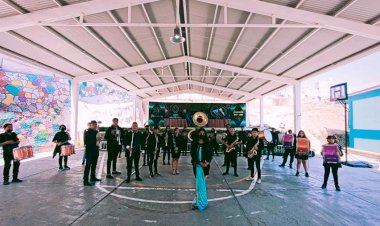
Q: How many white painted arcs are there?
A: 1